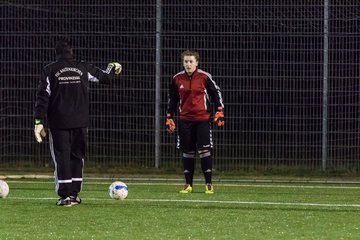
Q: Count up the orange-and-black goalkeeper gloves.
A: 2